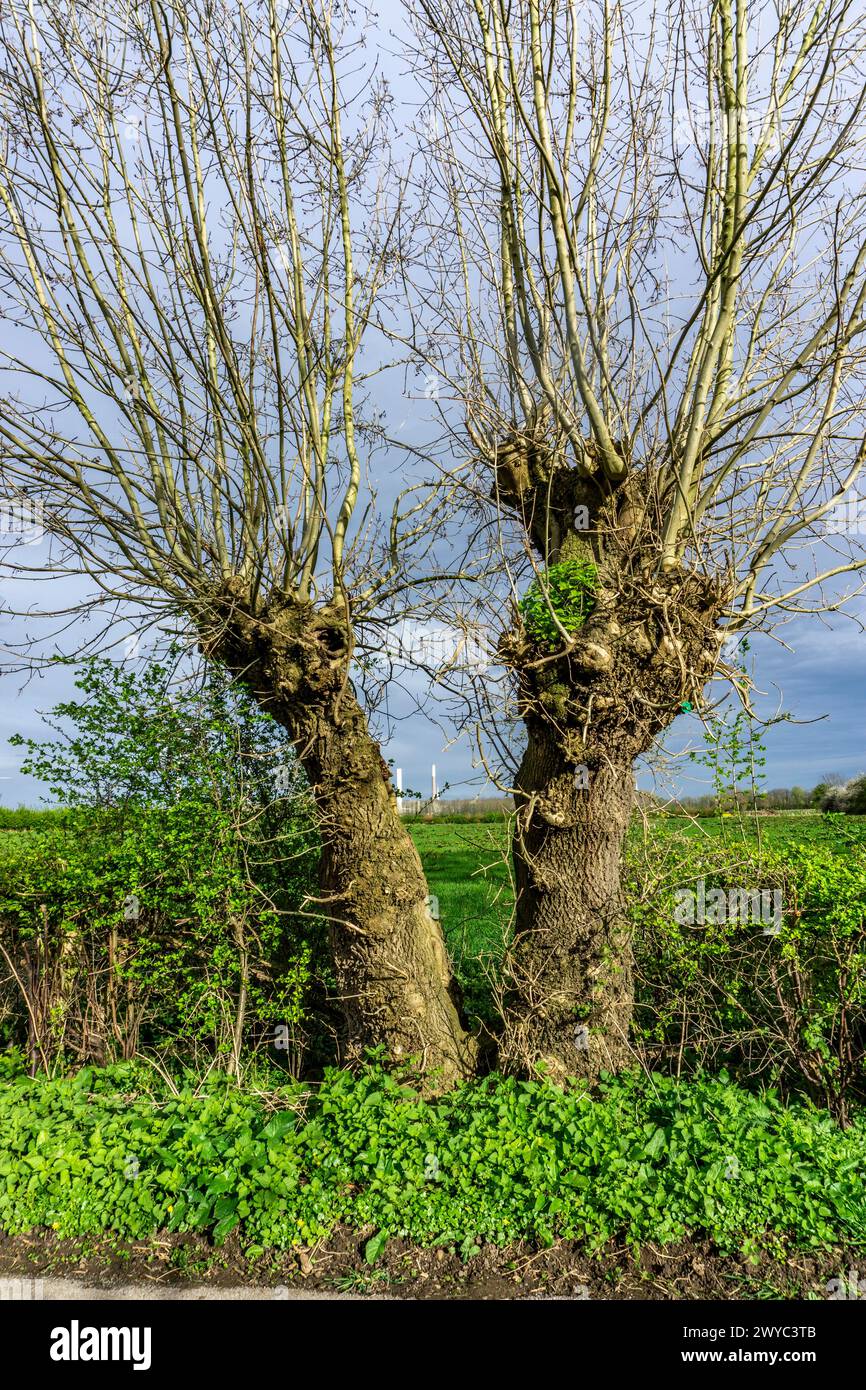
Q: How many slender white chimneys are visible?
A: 2